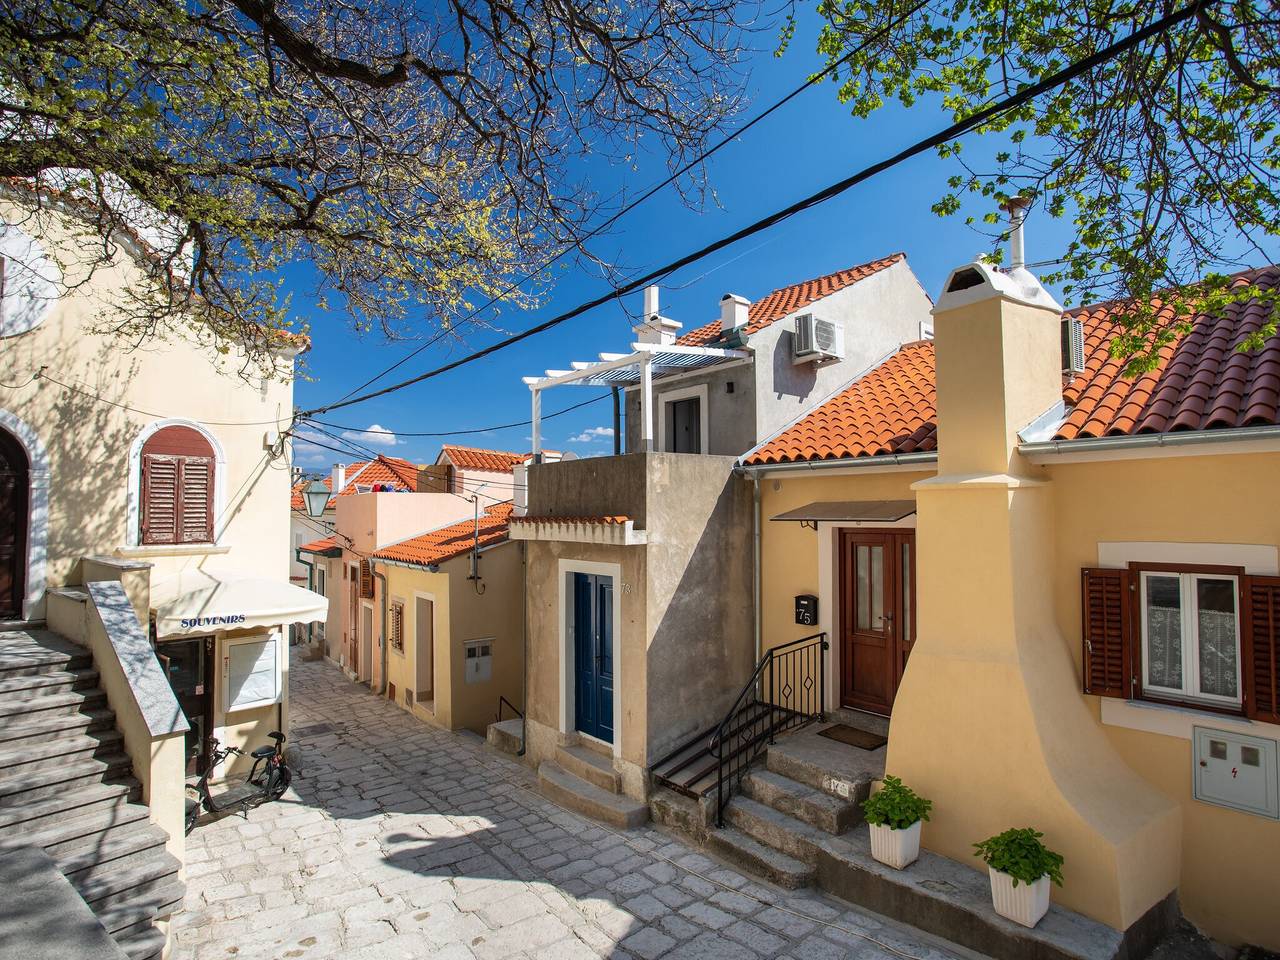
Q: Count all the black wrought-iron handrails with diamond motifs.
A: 1